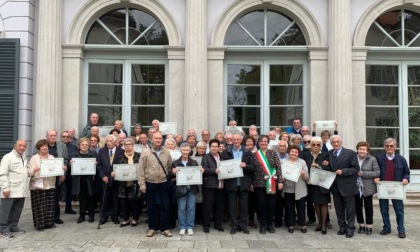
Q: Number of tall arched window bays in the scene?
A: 3